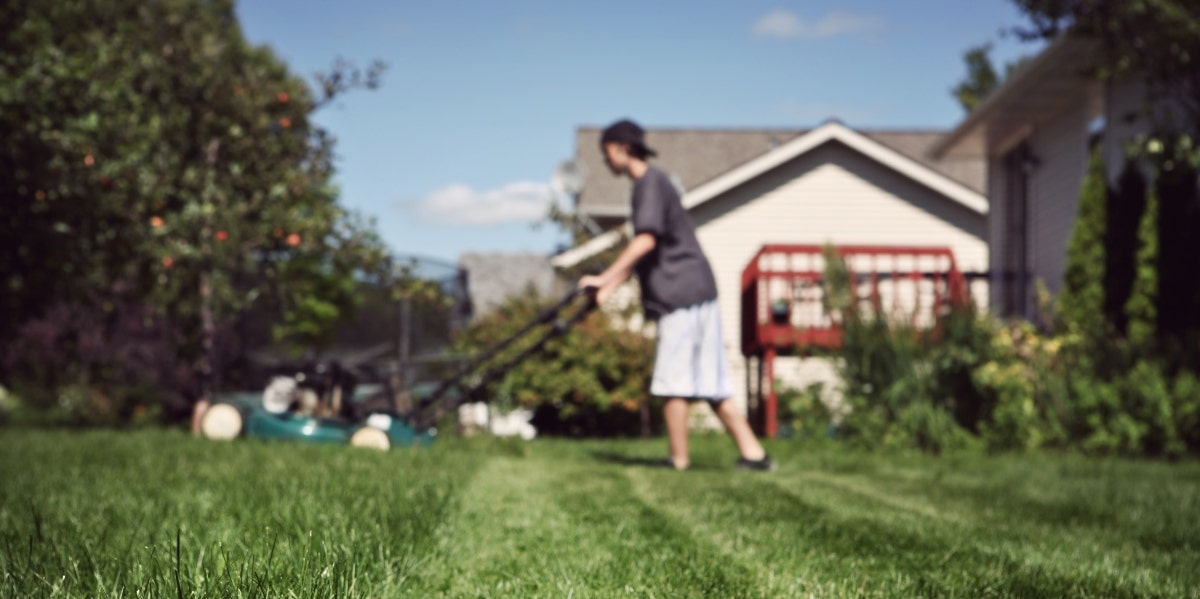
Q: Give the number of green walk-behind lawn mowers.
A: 1